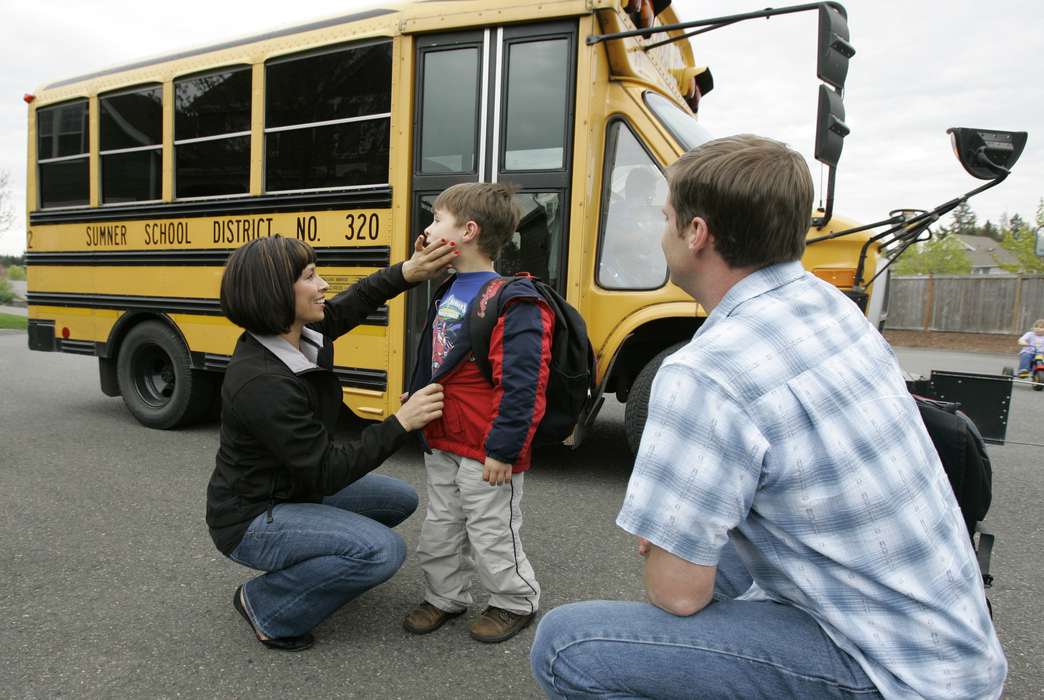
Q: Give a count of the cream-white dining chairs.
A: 0